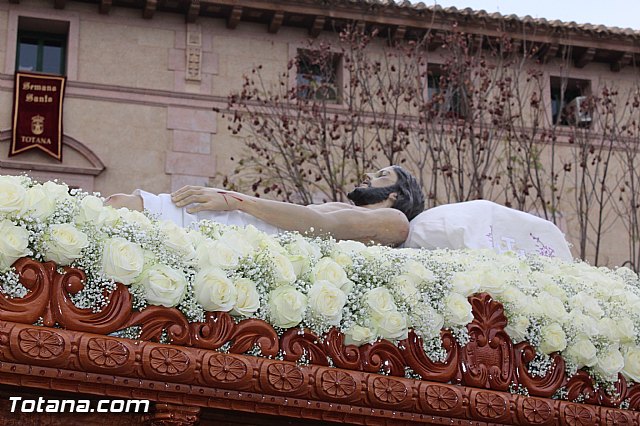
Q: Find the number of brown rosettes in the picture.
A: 12